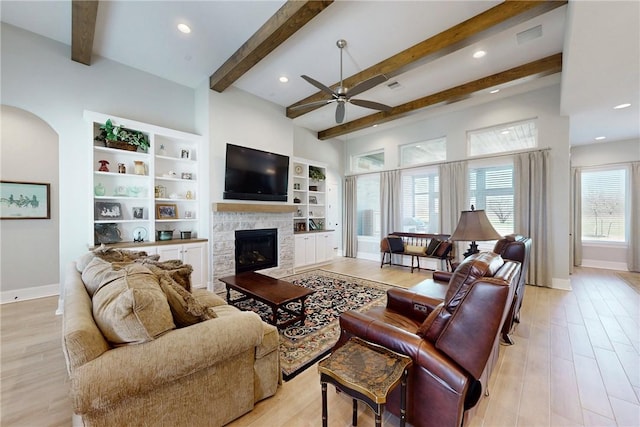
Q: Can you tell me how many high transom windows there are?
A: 3